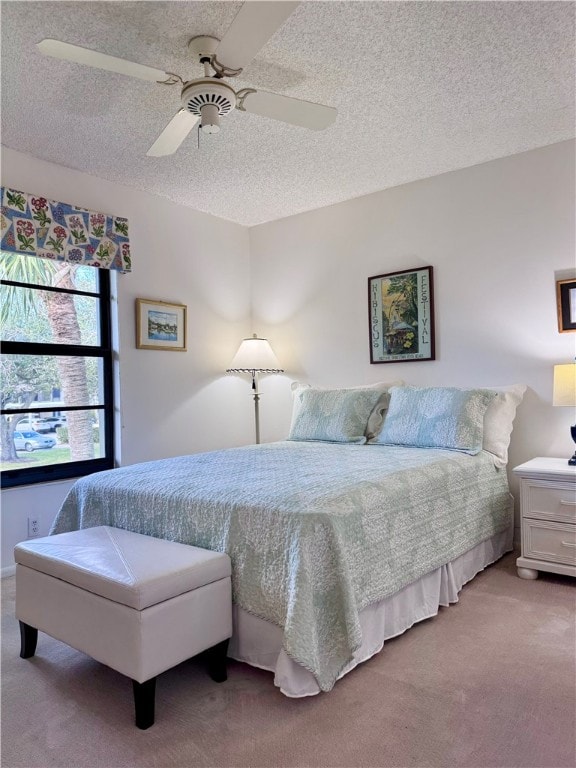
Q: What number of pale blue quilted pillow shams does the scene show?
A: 2